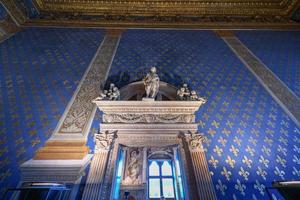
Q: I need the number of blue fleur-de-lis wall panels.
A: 3